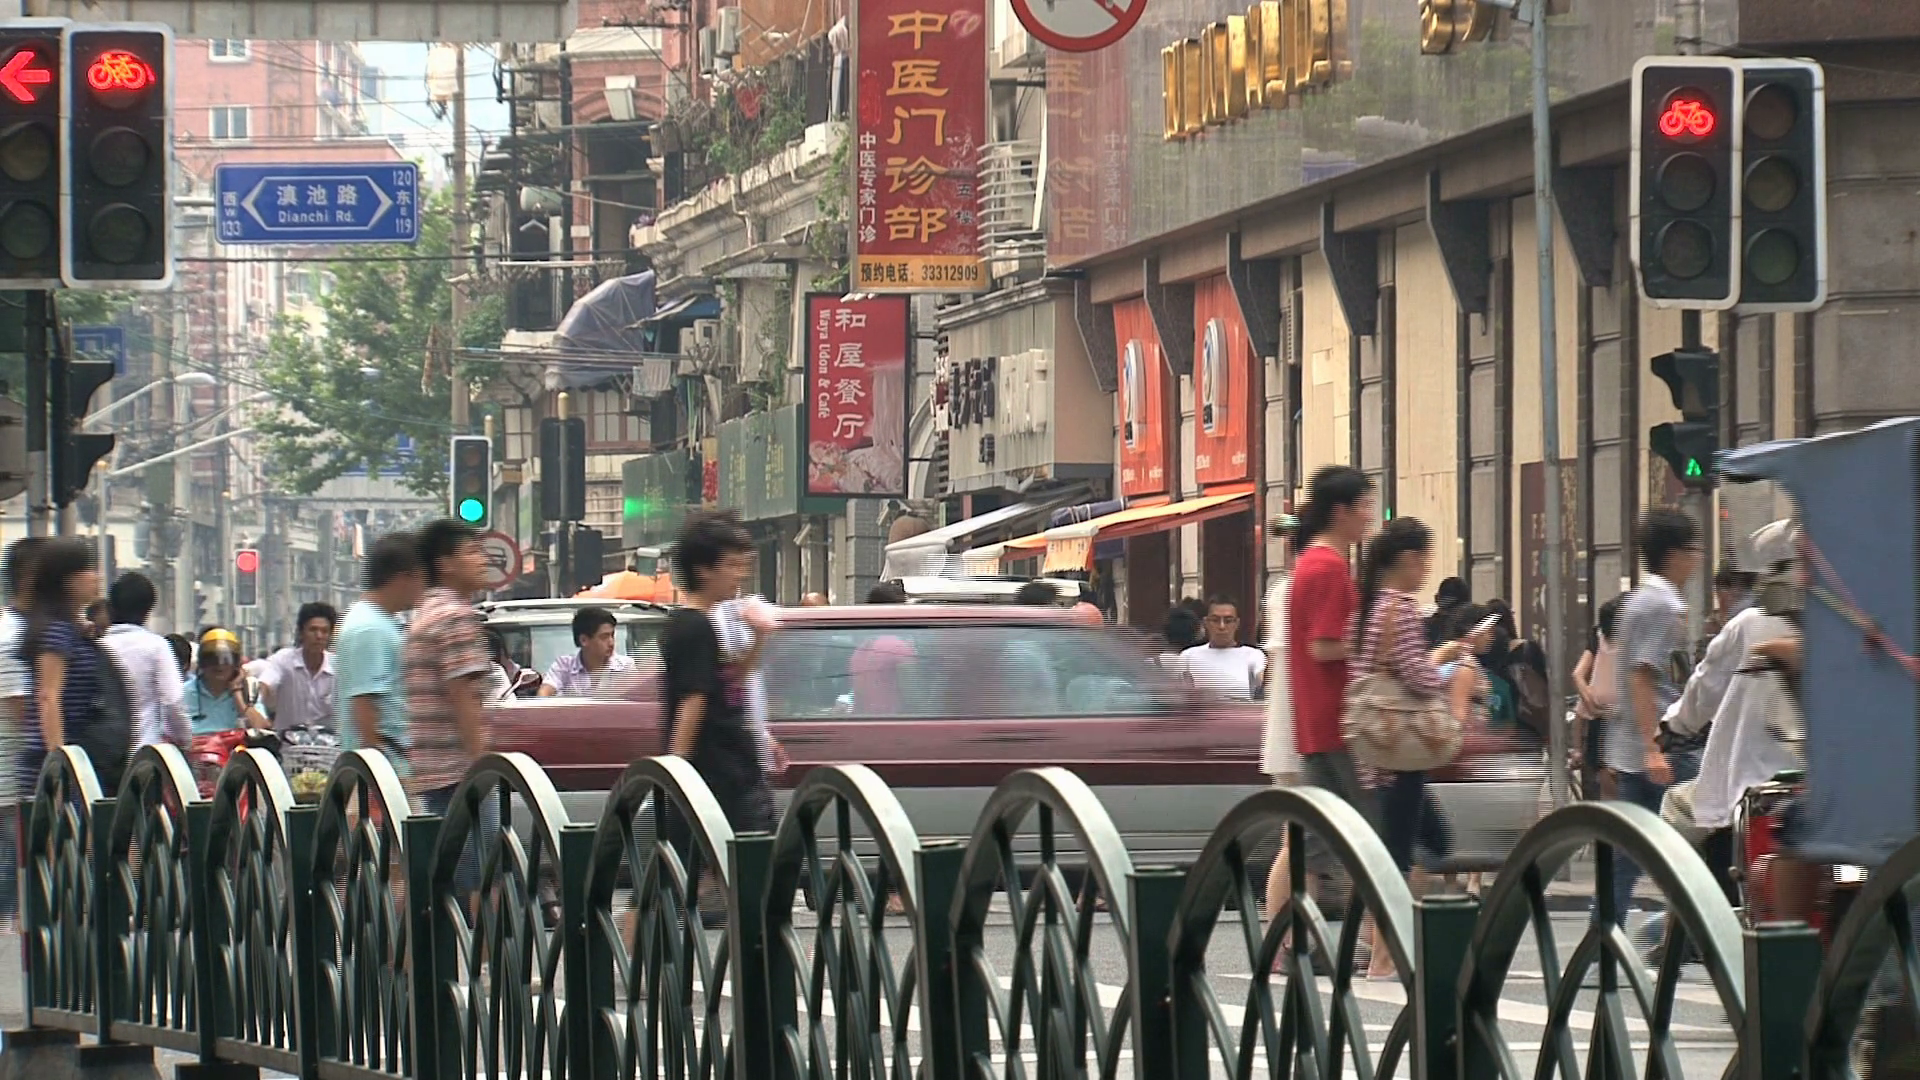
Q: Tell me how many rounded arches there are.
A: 11